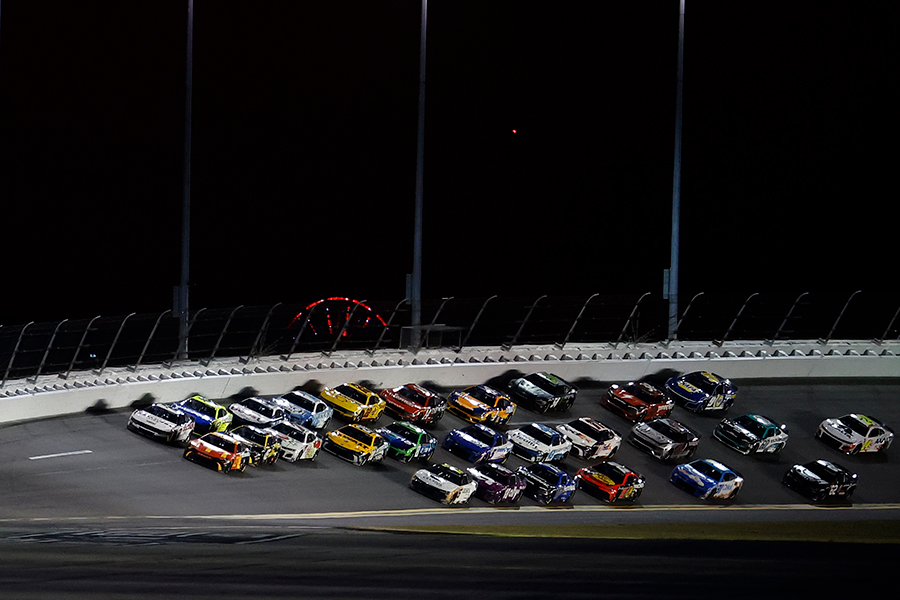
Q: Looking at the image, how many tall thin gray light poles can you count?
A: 3